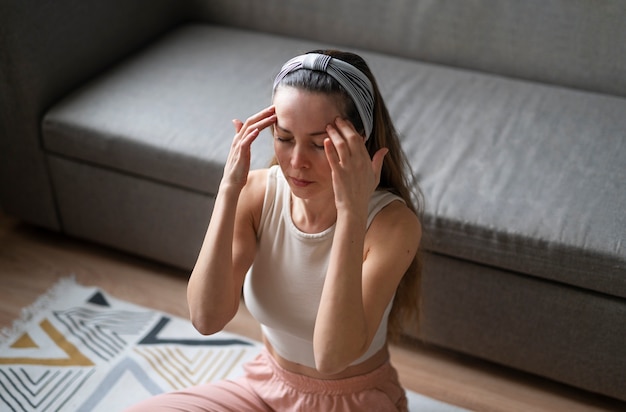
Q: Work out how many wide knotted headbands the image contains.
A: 1